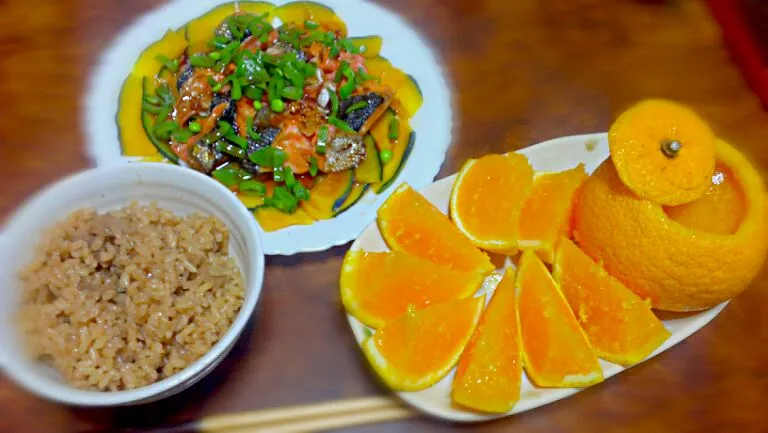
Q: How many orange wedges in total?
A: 8